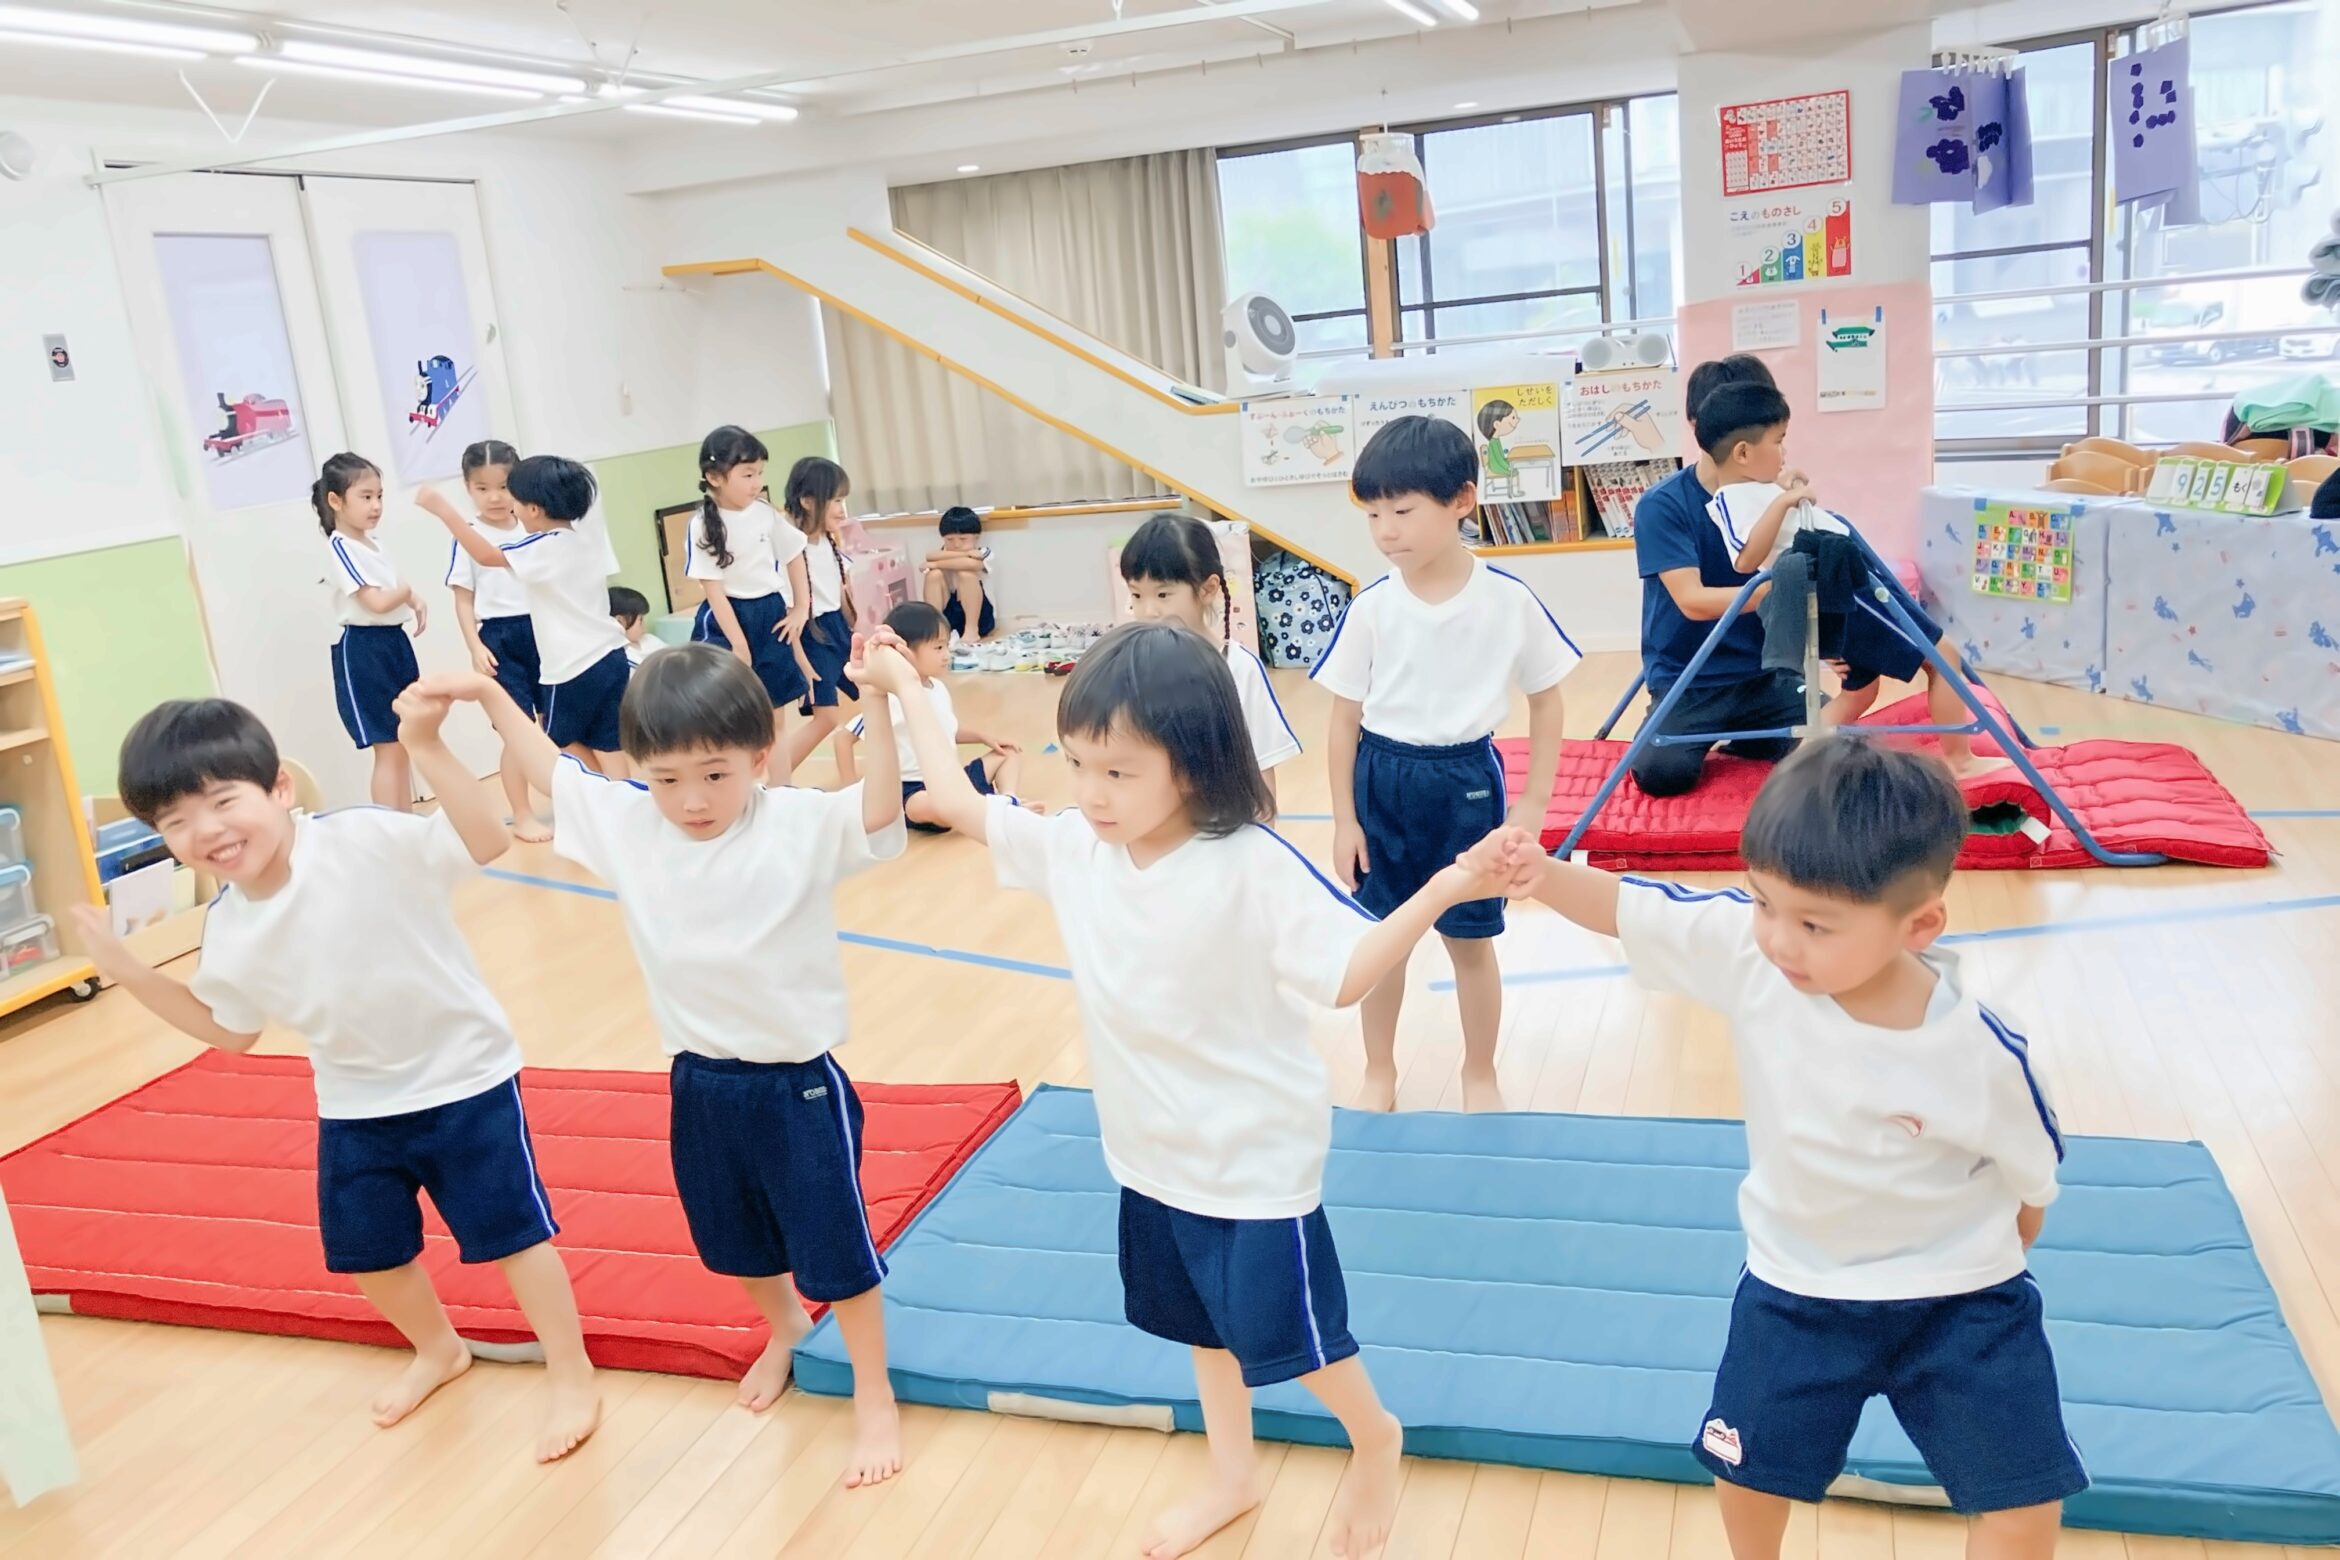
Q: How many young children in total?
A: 15